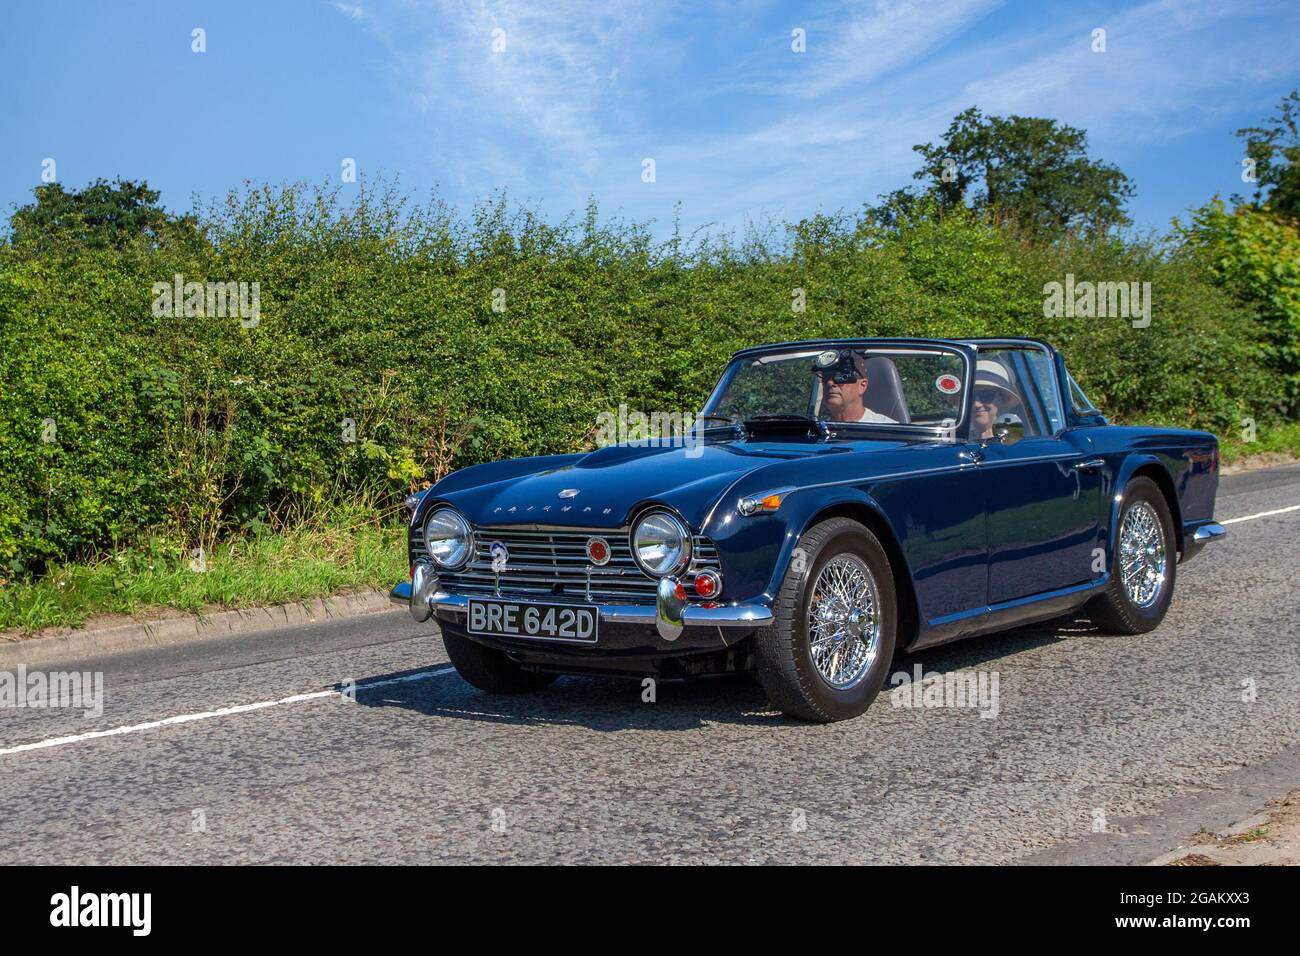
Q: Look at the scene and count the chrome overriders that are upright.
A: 2